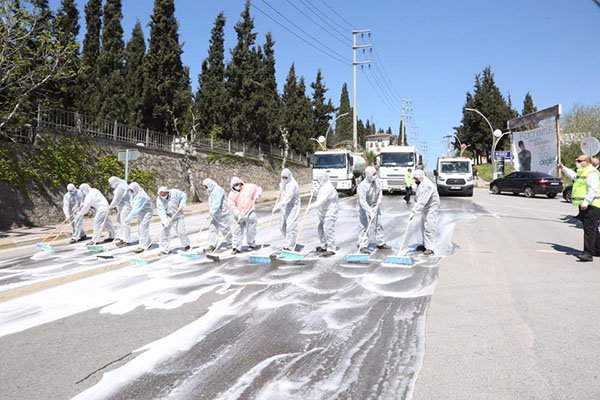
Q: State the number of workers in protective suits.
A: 11